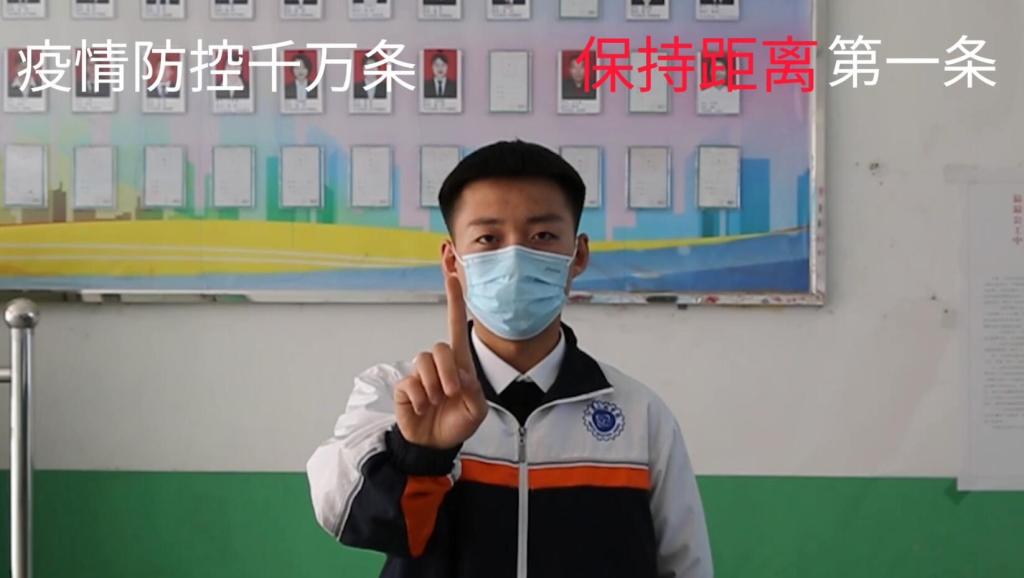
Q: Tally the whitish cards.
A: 13